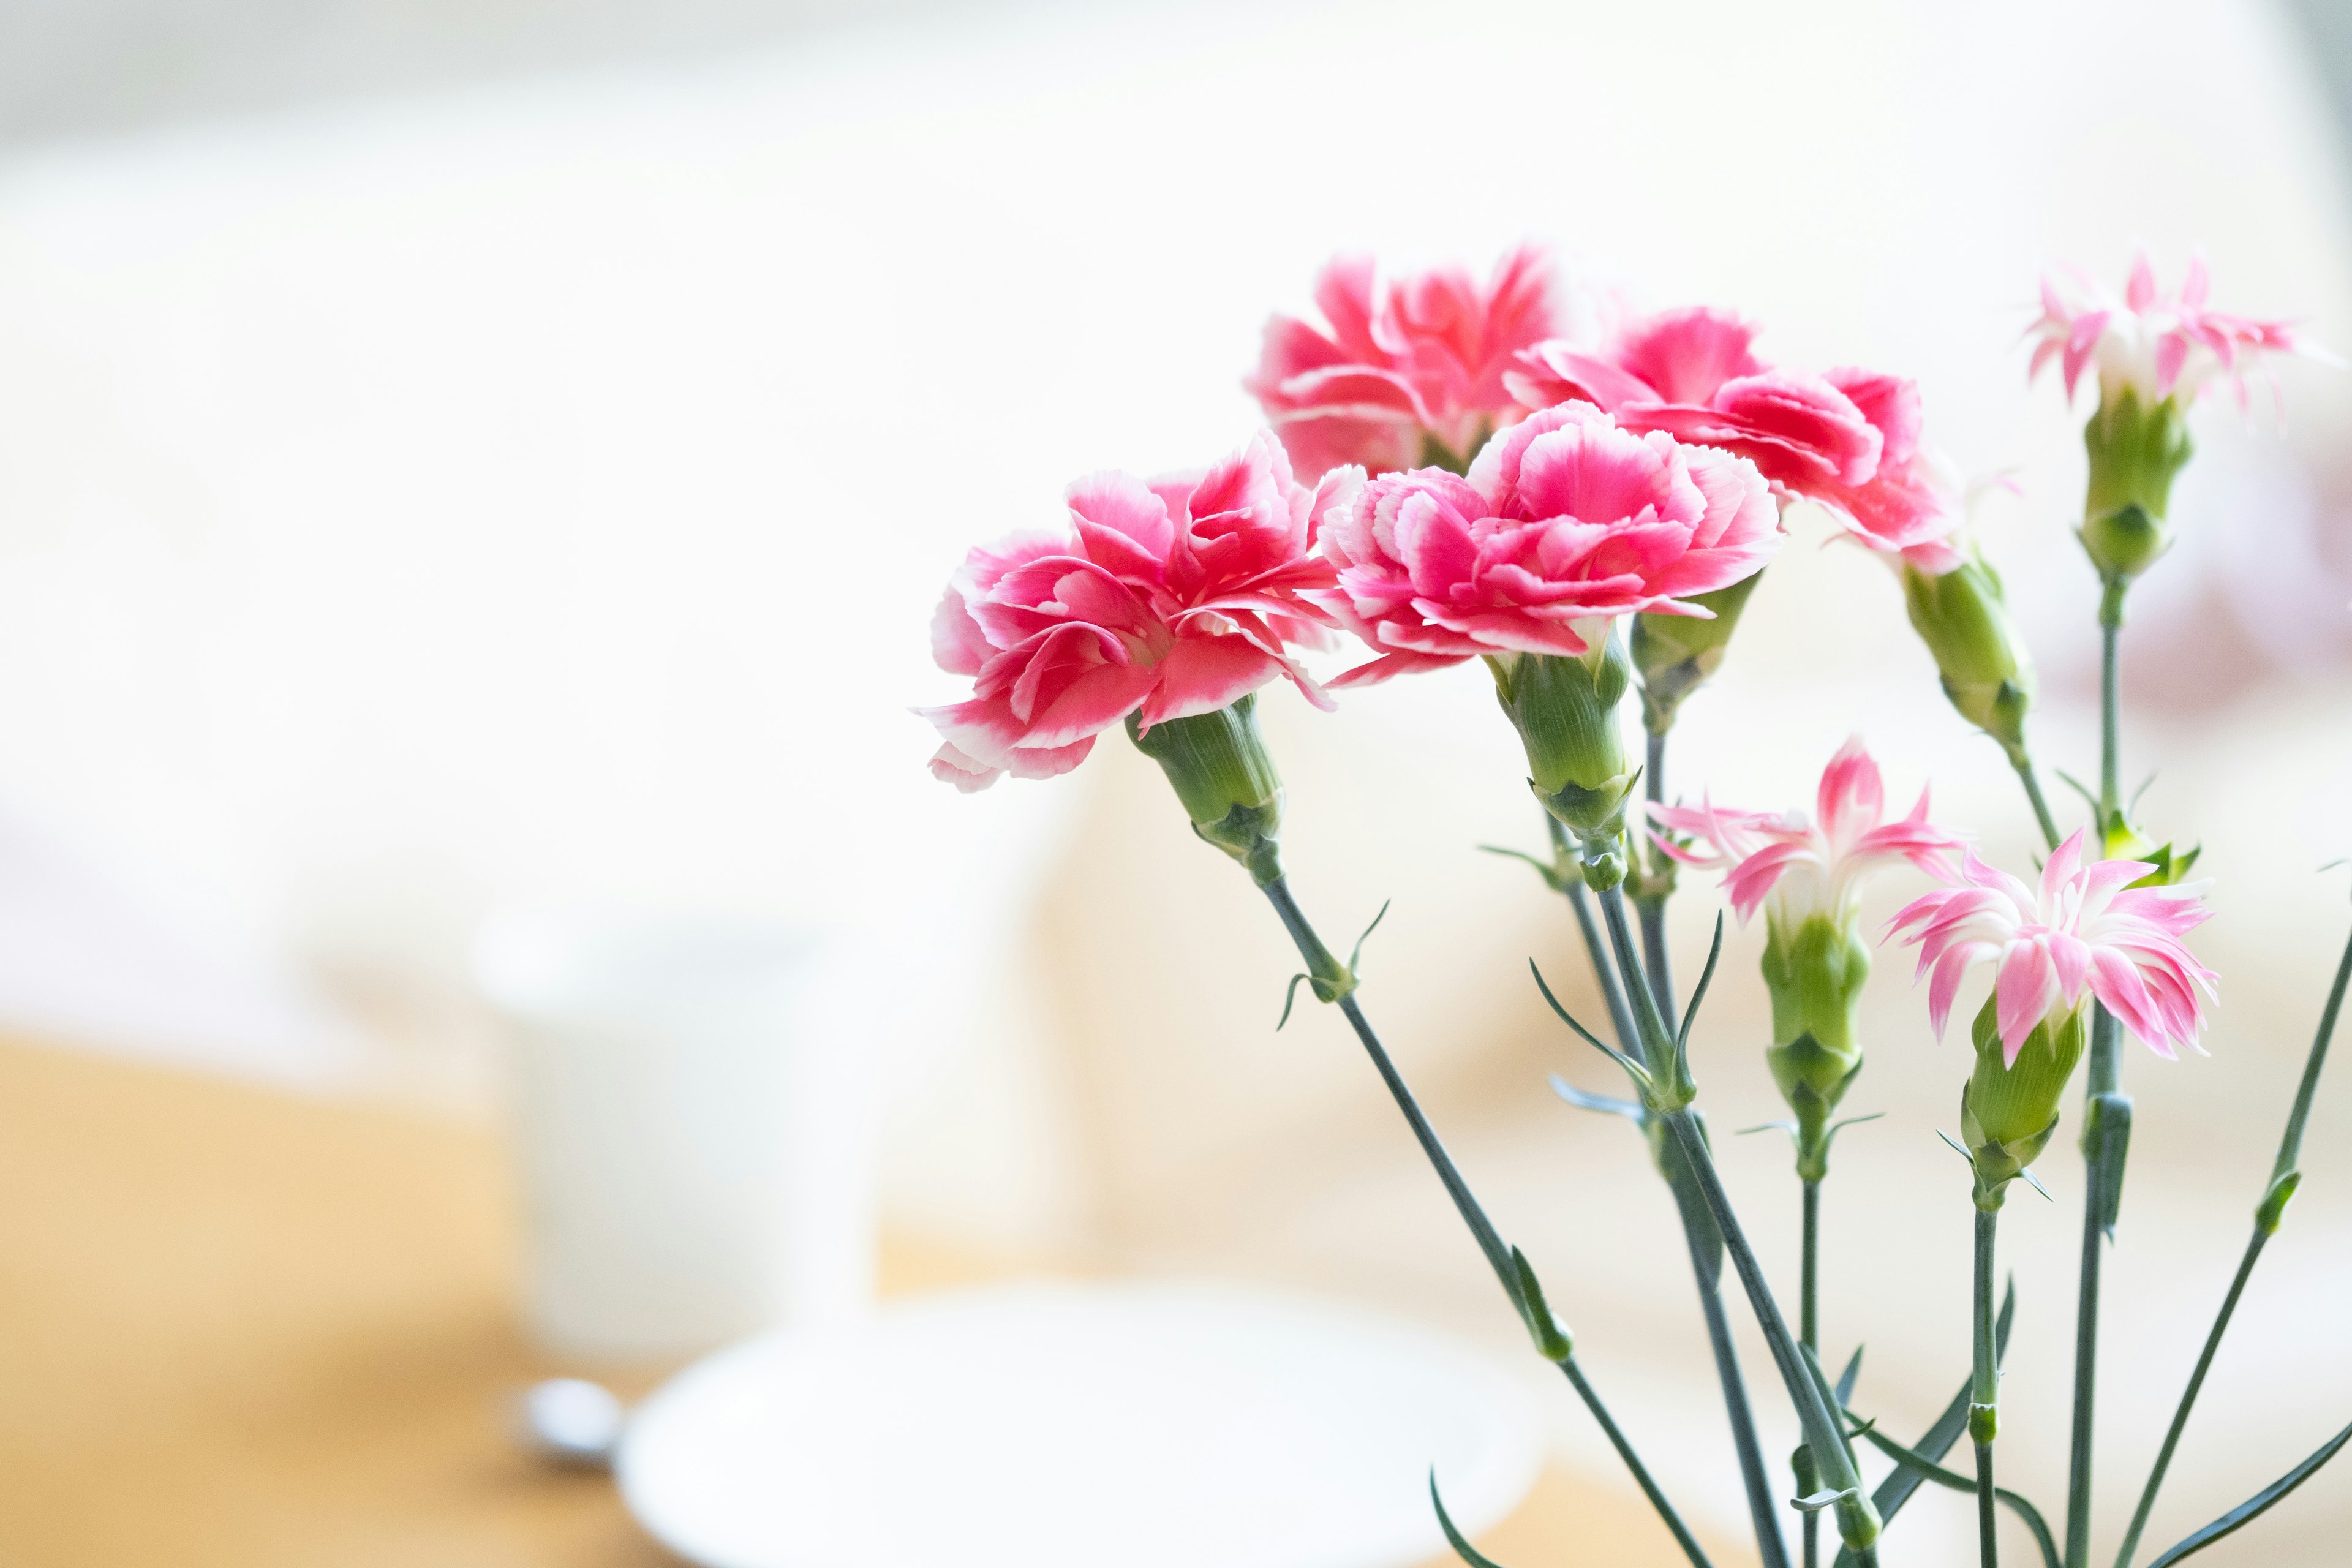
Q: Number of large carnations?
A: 4